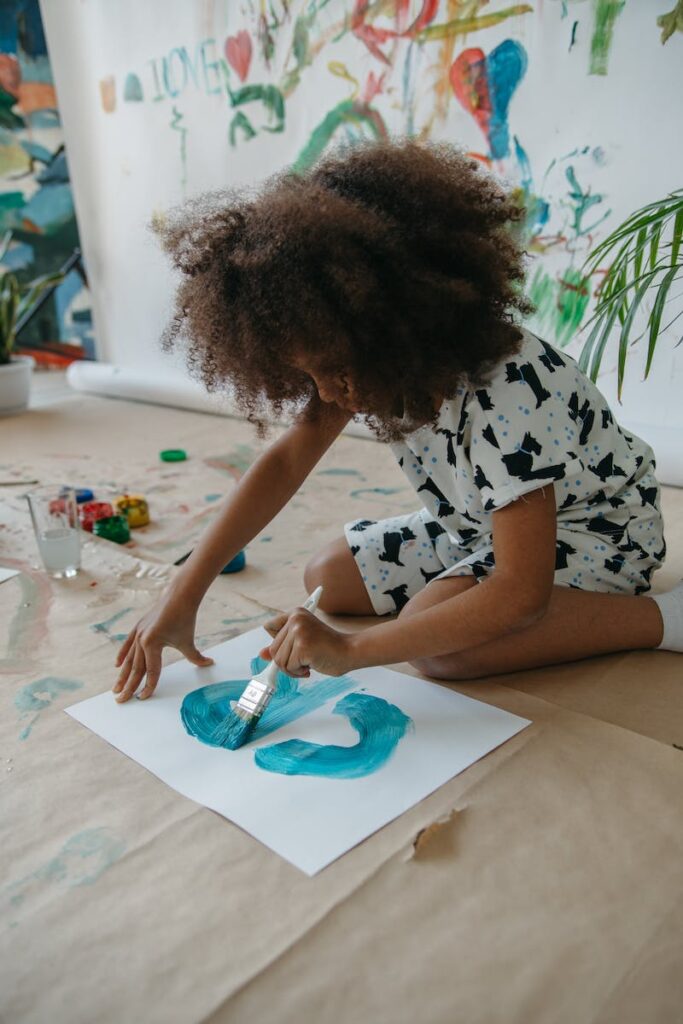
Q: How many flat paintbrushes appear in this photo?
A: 1